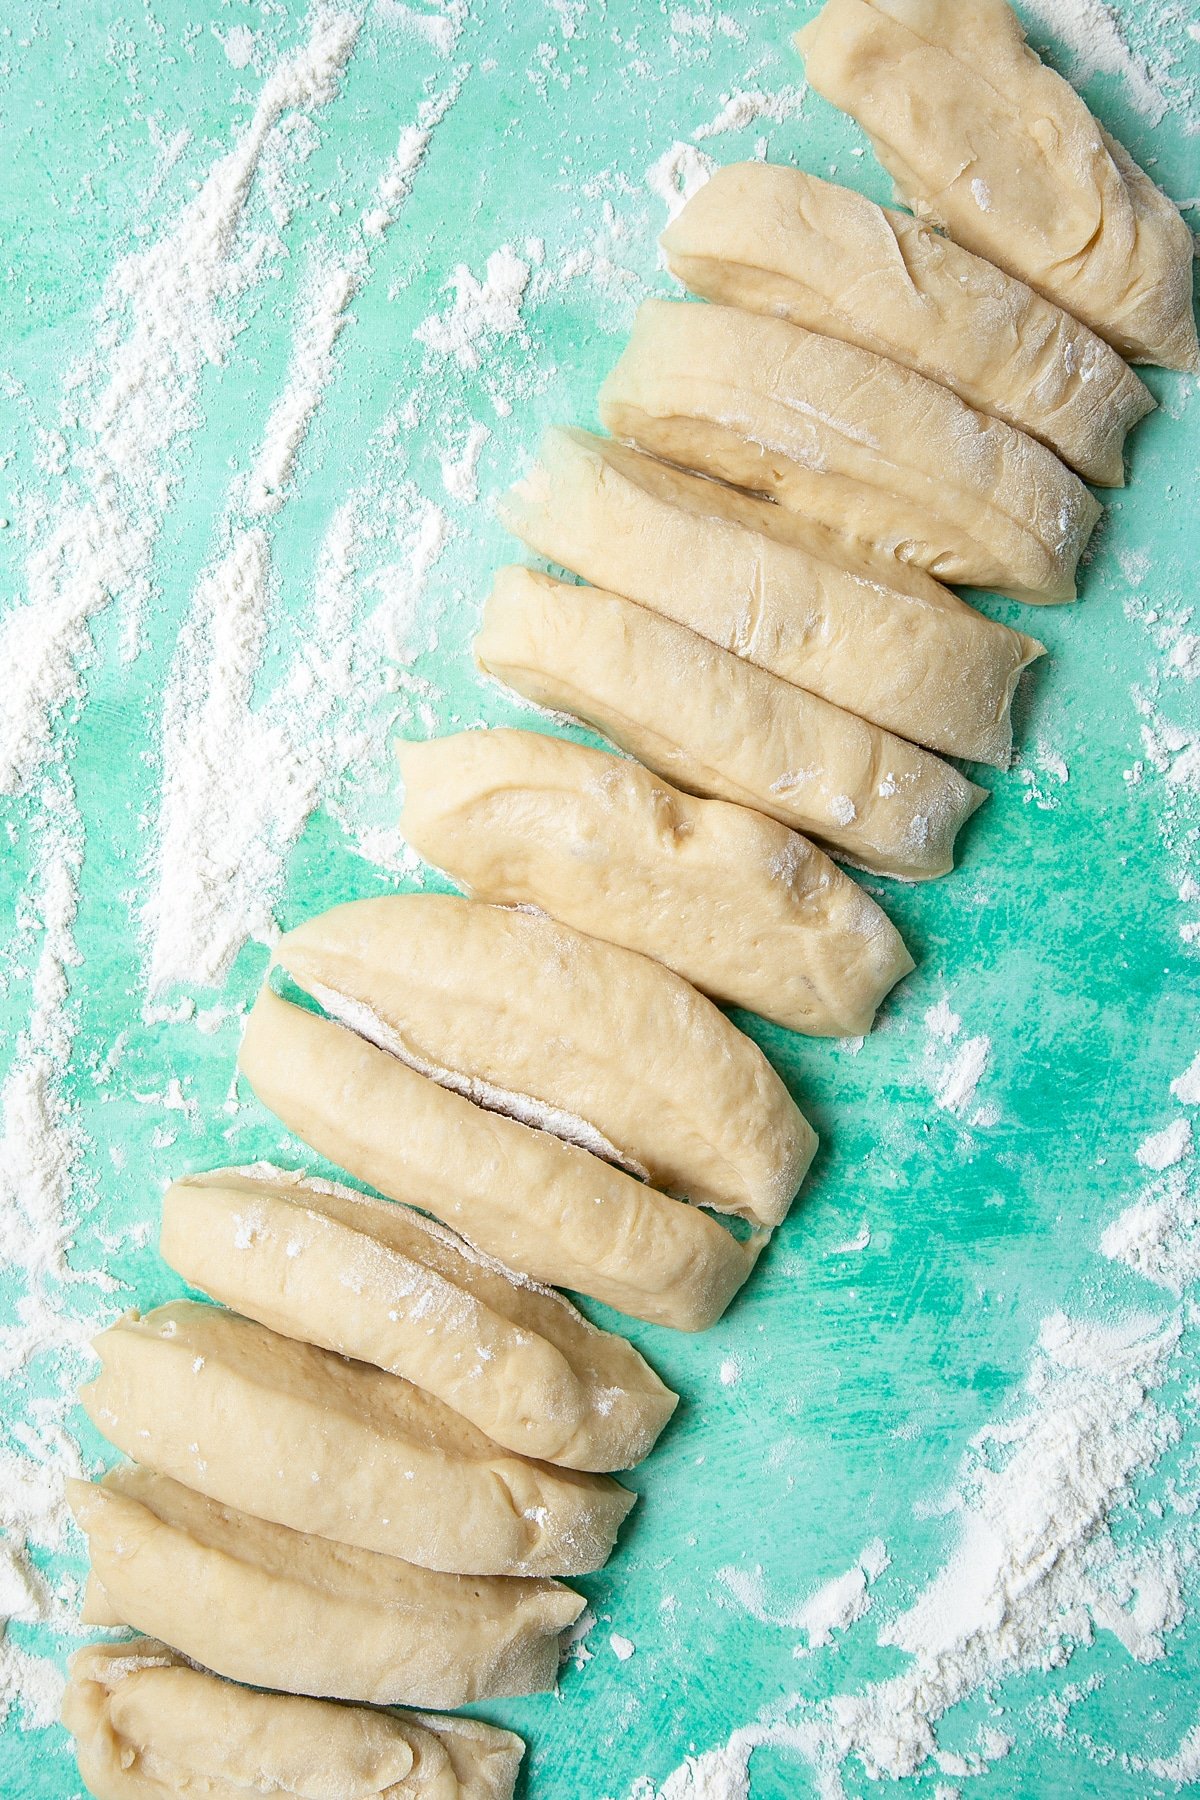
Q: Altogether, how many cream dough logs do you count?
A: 12